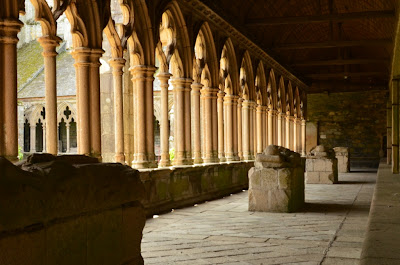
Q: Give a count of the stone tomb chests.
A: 4